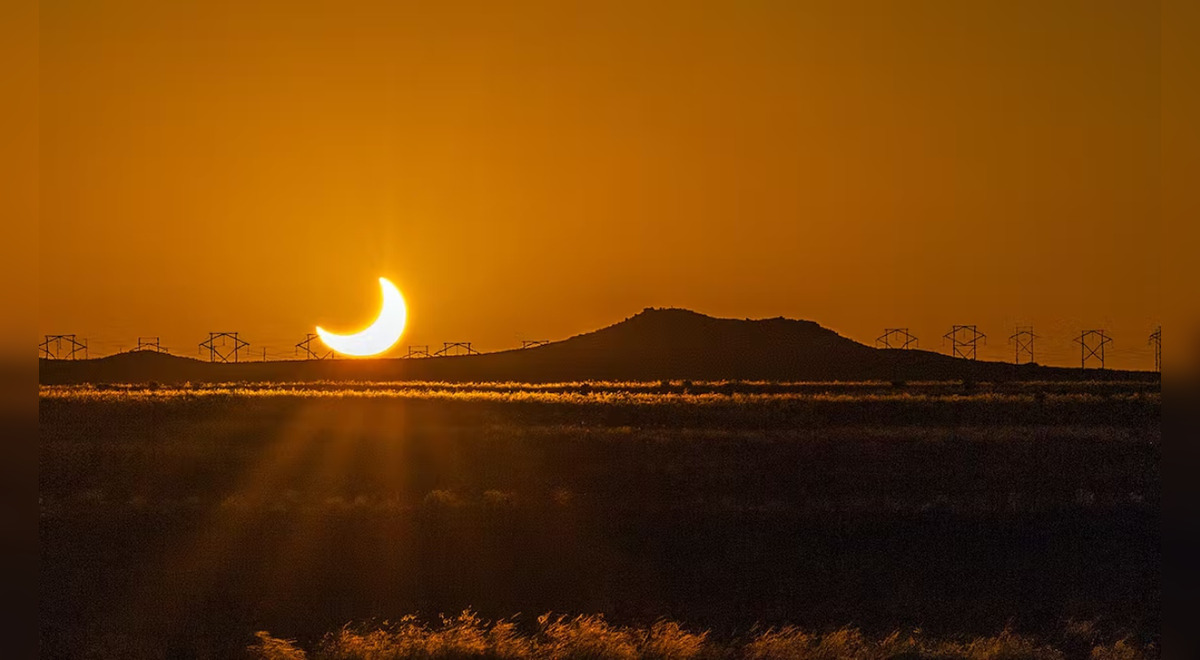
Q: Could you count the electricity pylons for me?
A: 12